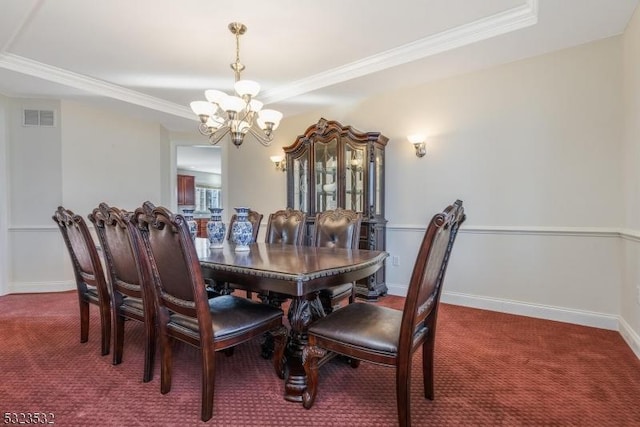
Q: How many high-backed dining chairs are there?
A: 7